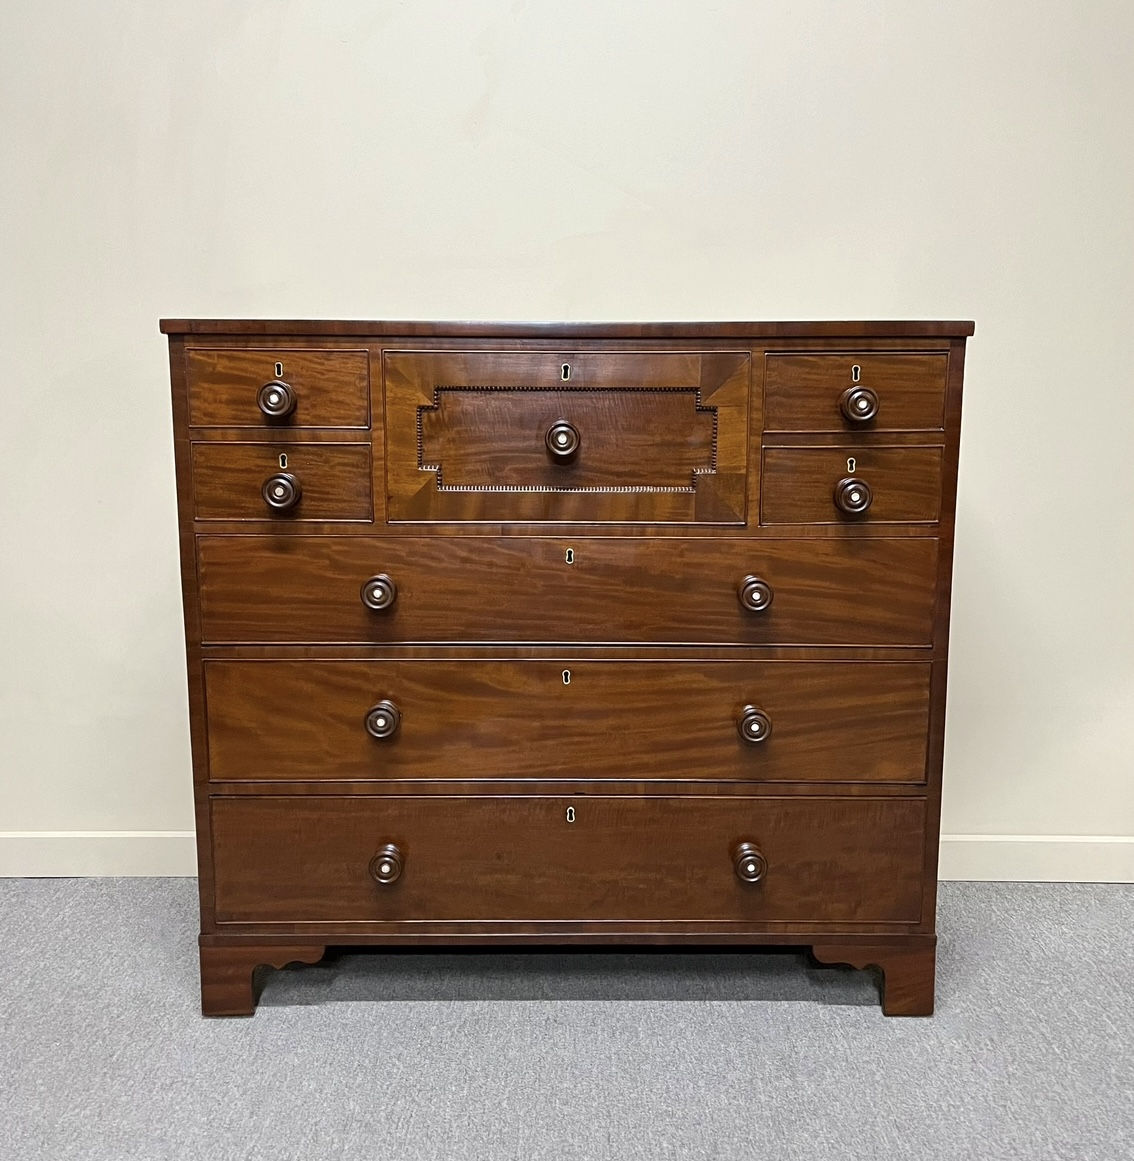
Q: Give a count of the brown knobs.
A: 11